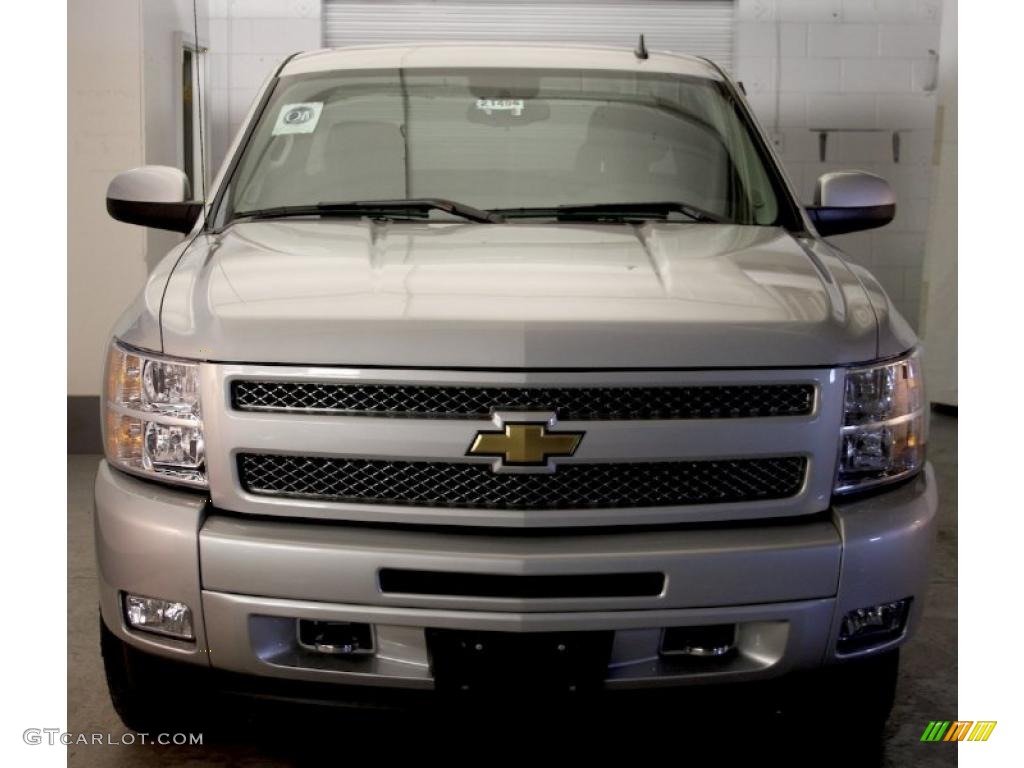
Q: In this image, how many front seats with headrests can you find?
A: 2